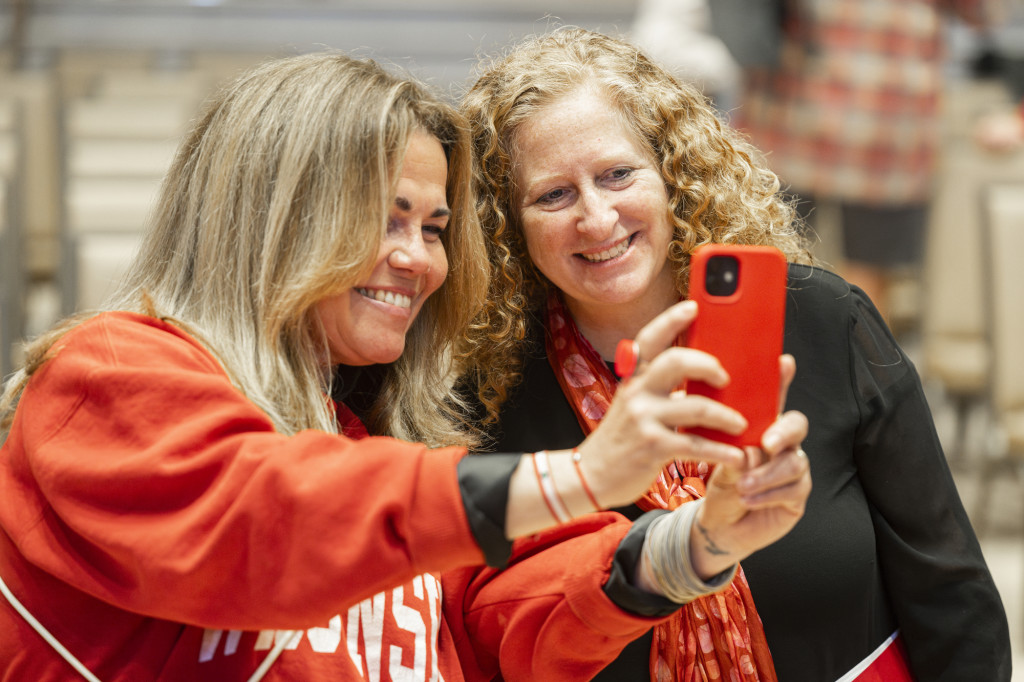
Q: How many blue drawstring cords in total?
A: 0